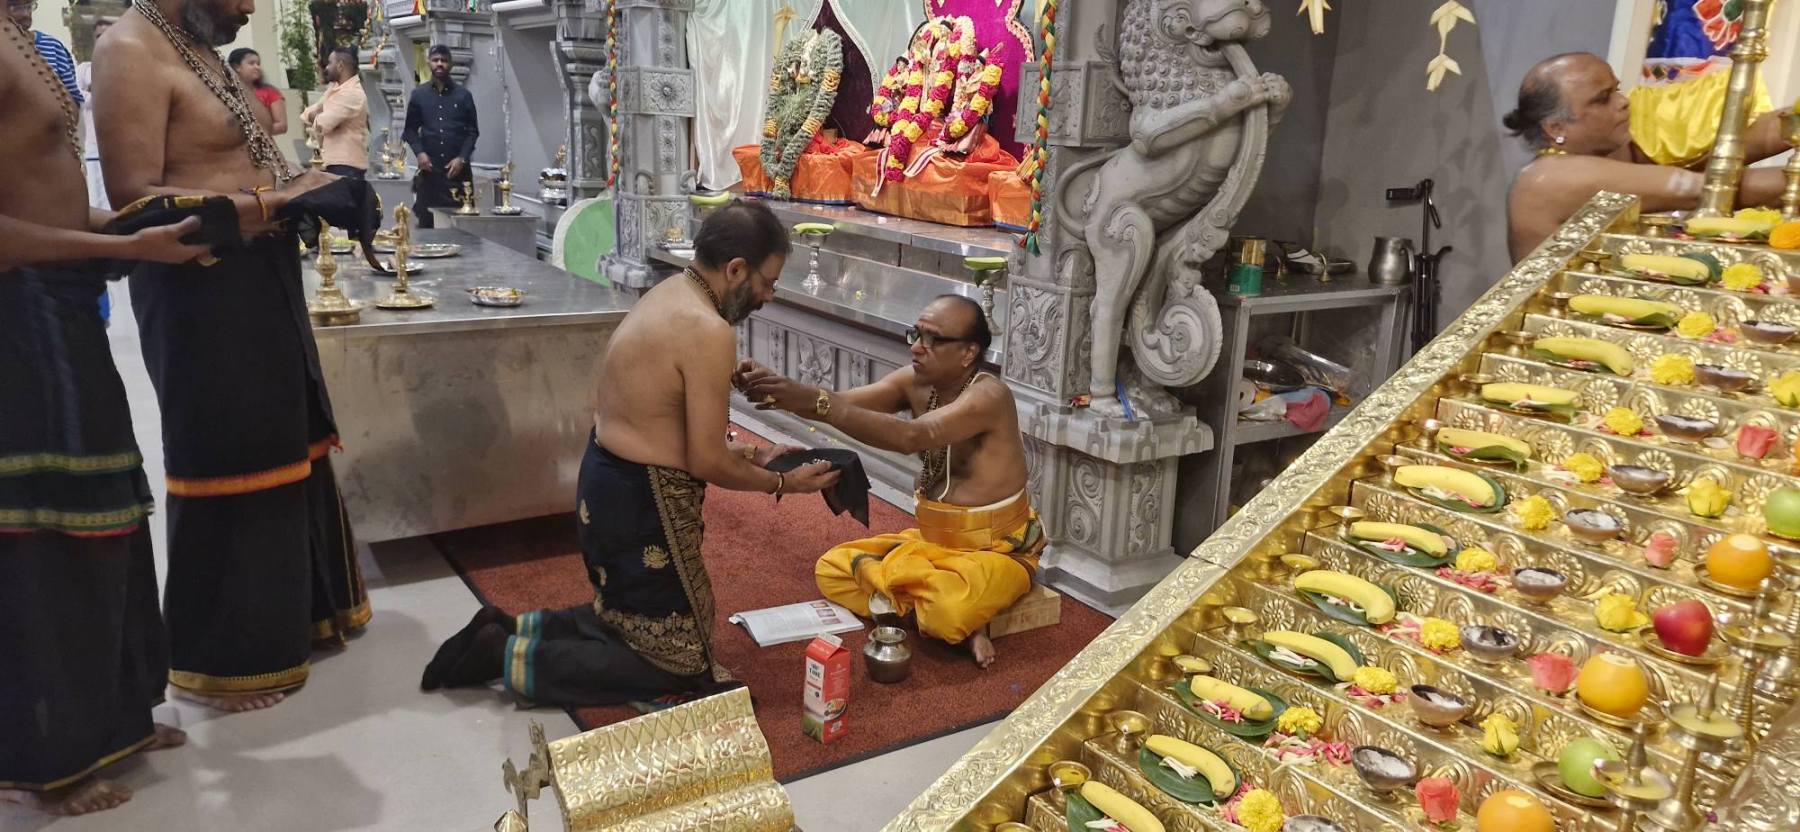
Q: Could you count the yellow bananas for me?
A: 13